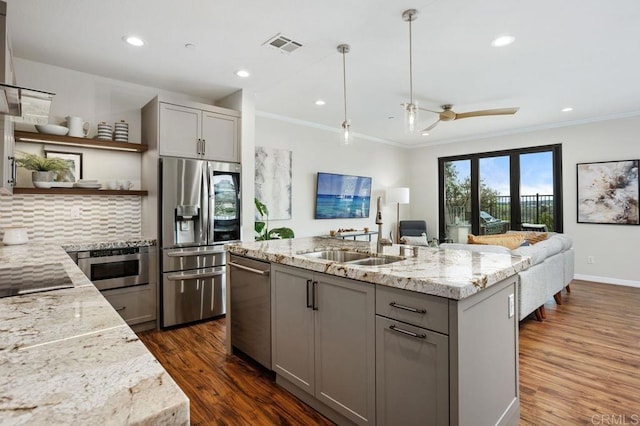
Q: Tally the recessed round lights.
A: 6